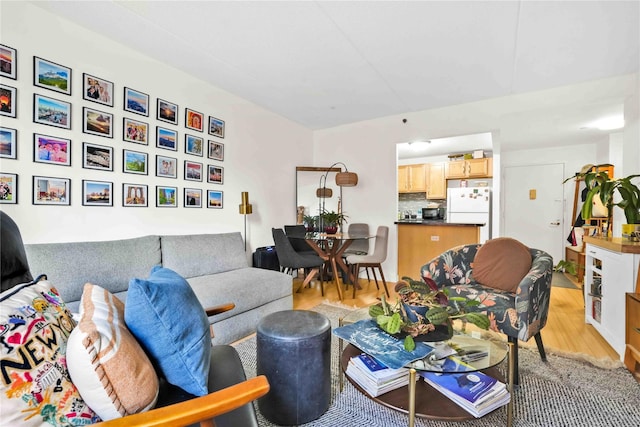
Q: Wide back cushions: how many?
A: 2